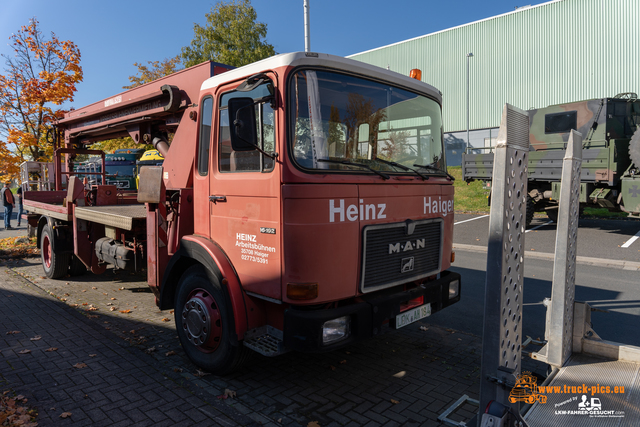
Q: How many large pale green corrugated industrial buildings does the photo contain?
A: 1